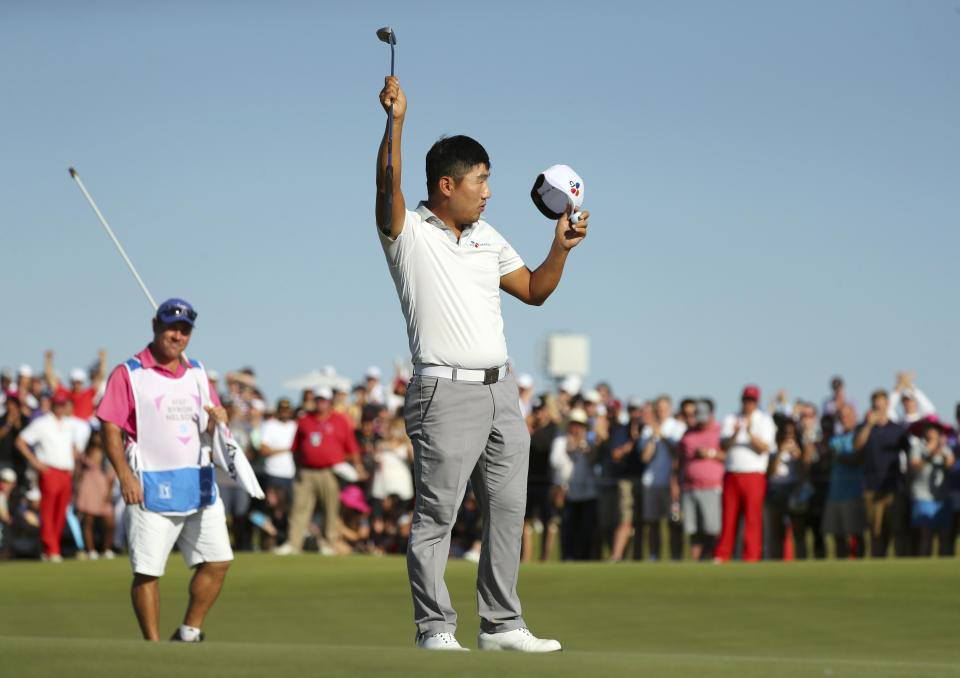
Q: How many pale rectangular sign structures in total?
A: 1